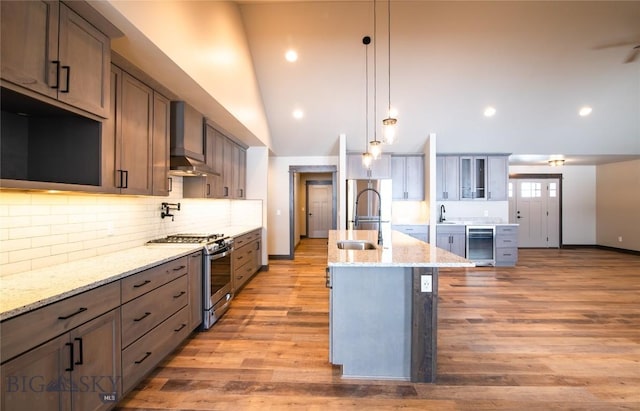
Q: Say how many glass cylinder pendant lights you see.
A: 3